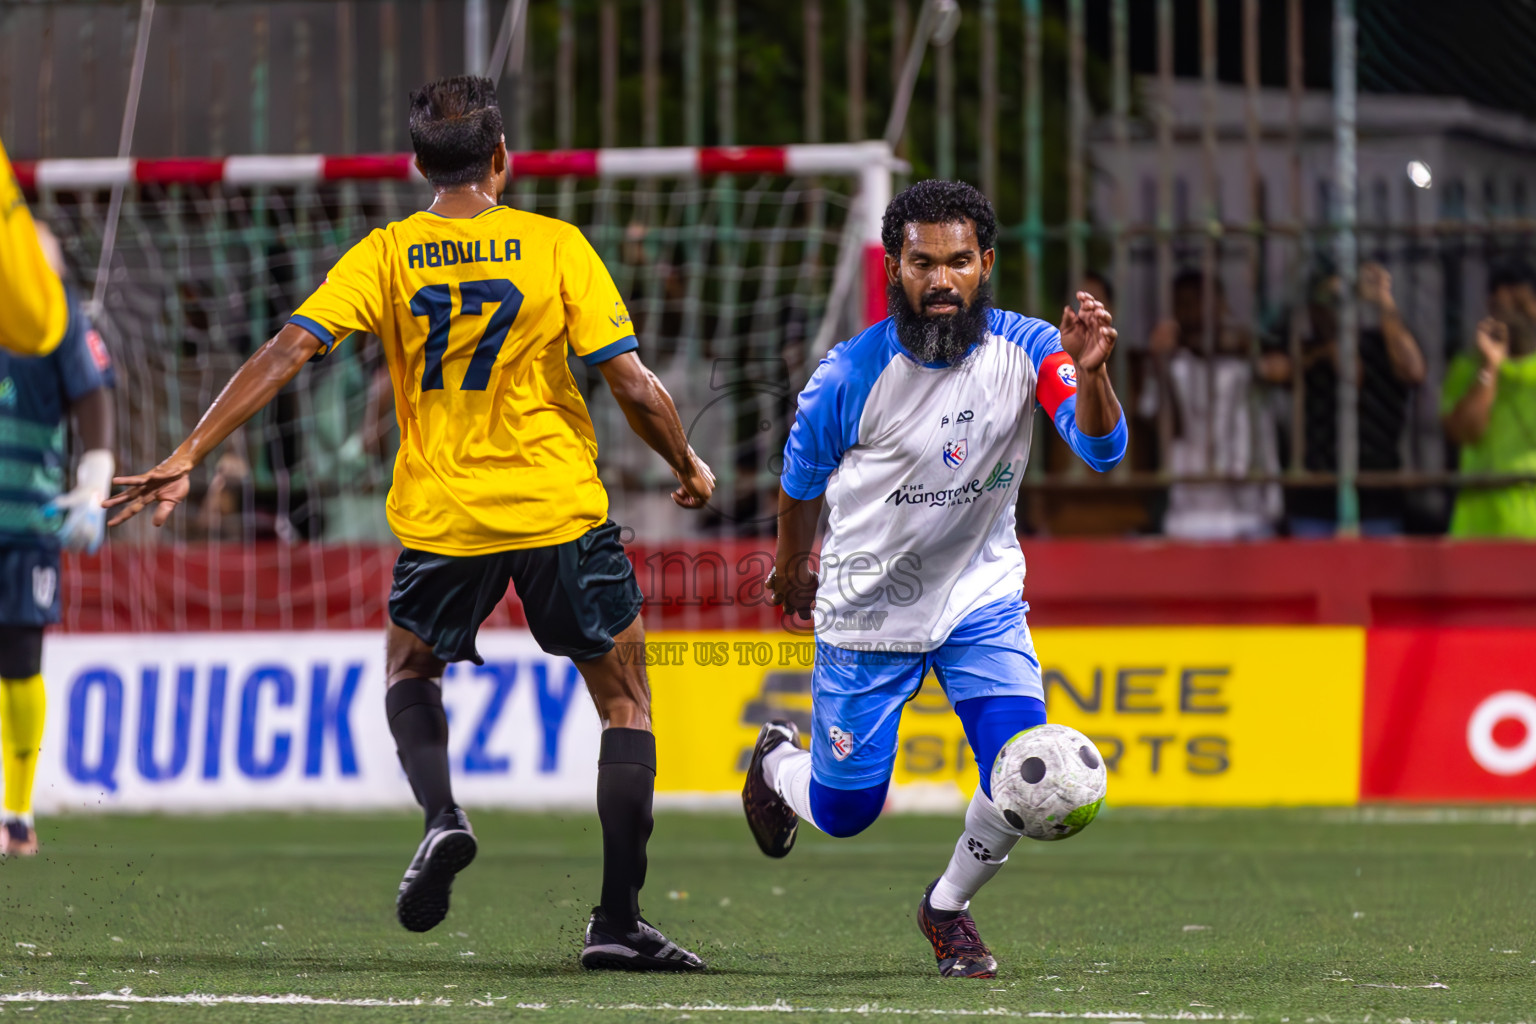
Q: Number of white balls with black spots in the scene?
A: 1